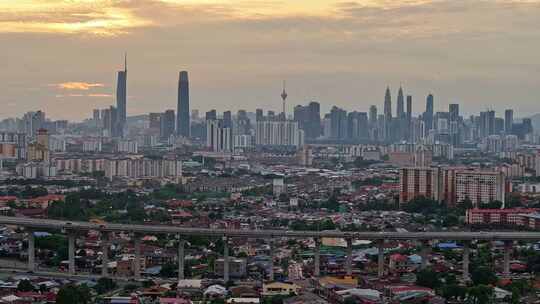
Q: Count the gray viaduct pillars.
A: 13